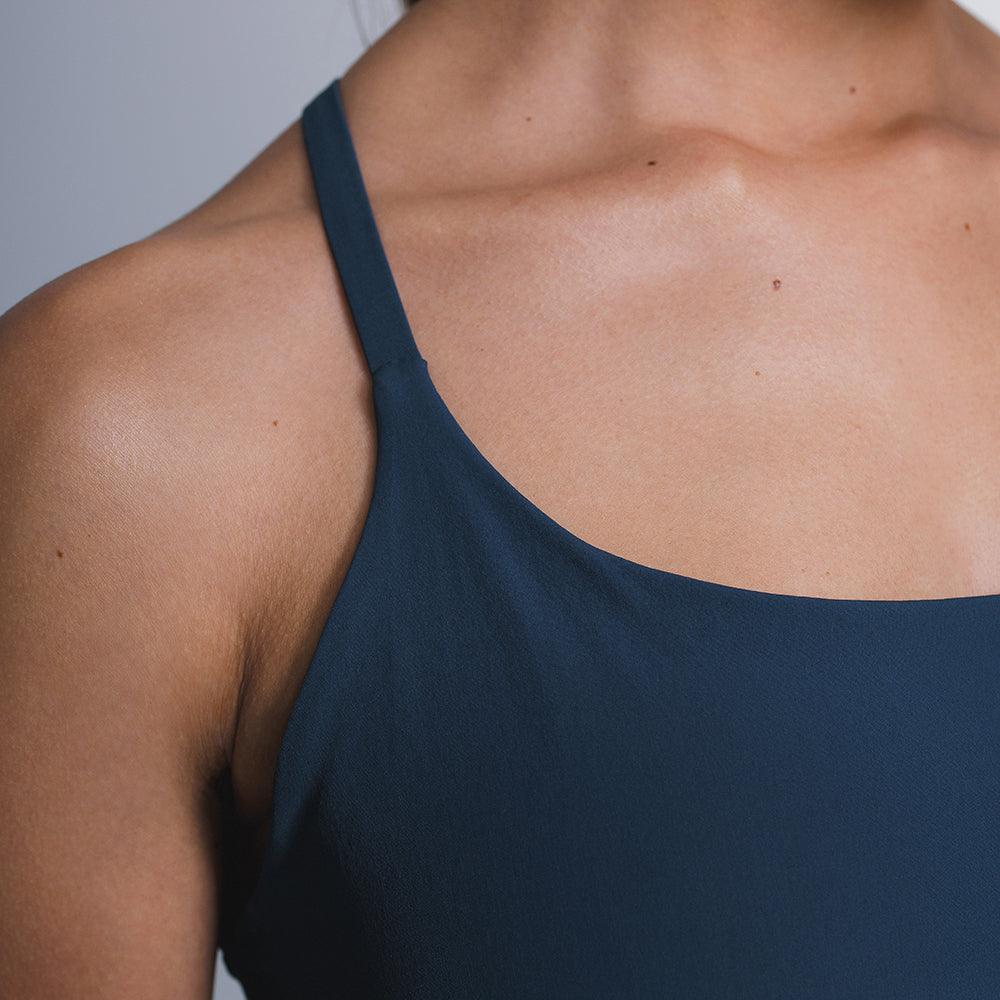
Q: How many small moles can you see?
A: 8